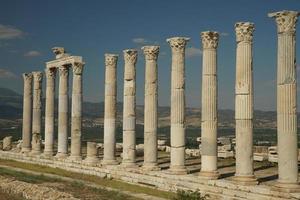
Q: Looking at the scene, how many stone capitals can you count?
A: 12